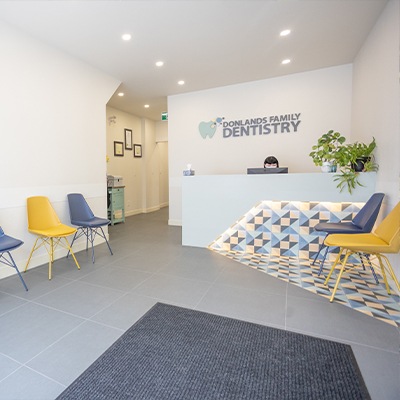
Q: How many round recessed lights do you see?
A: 7